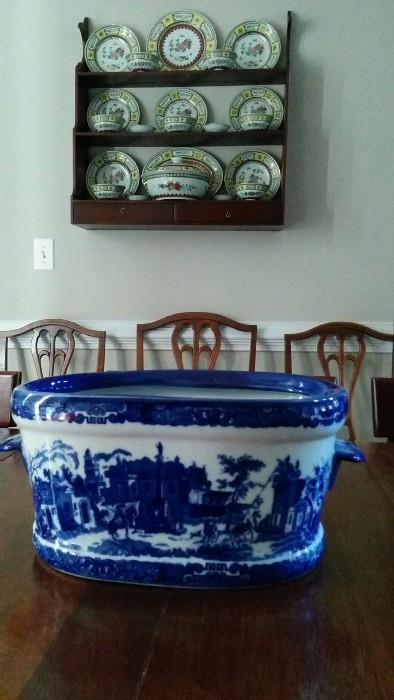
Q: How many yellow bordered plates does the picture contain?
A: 9